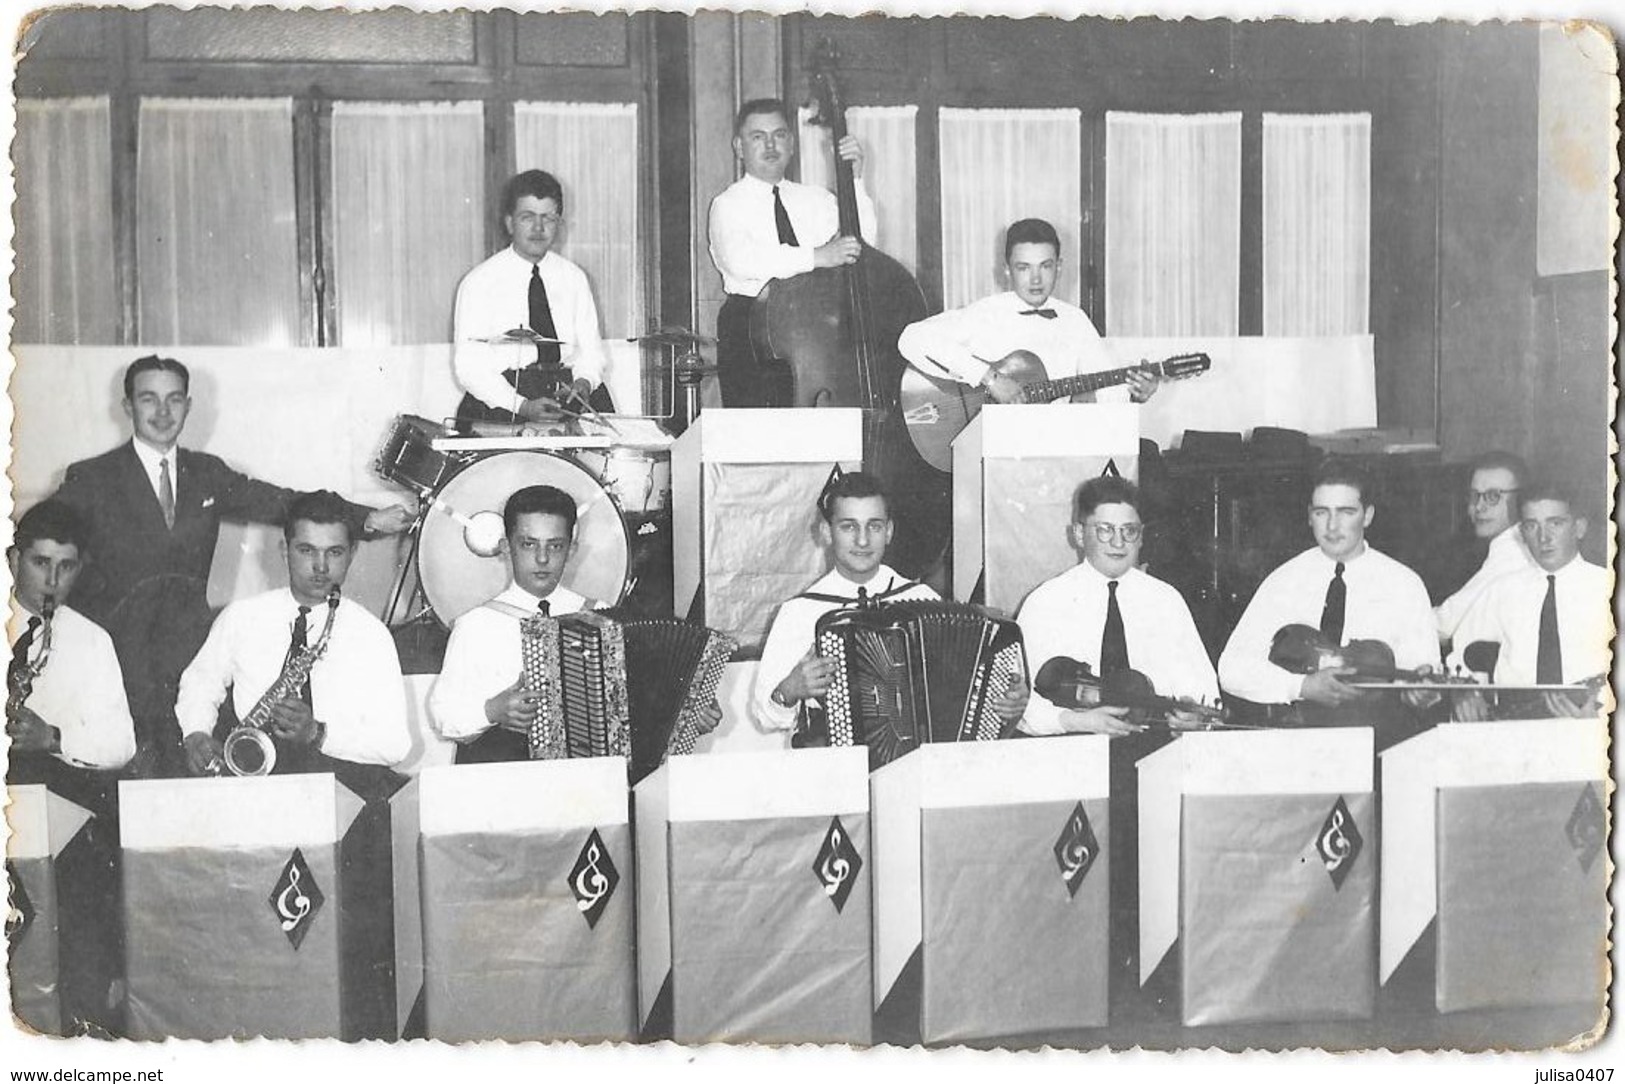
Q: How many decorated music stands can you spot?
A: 9